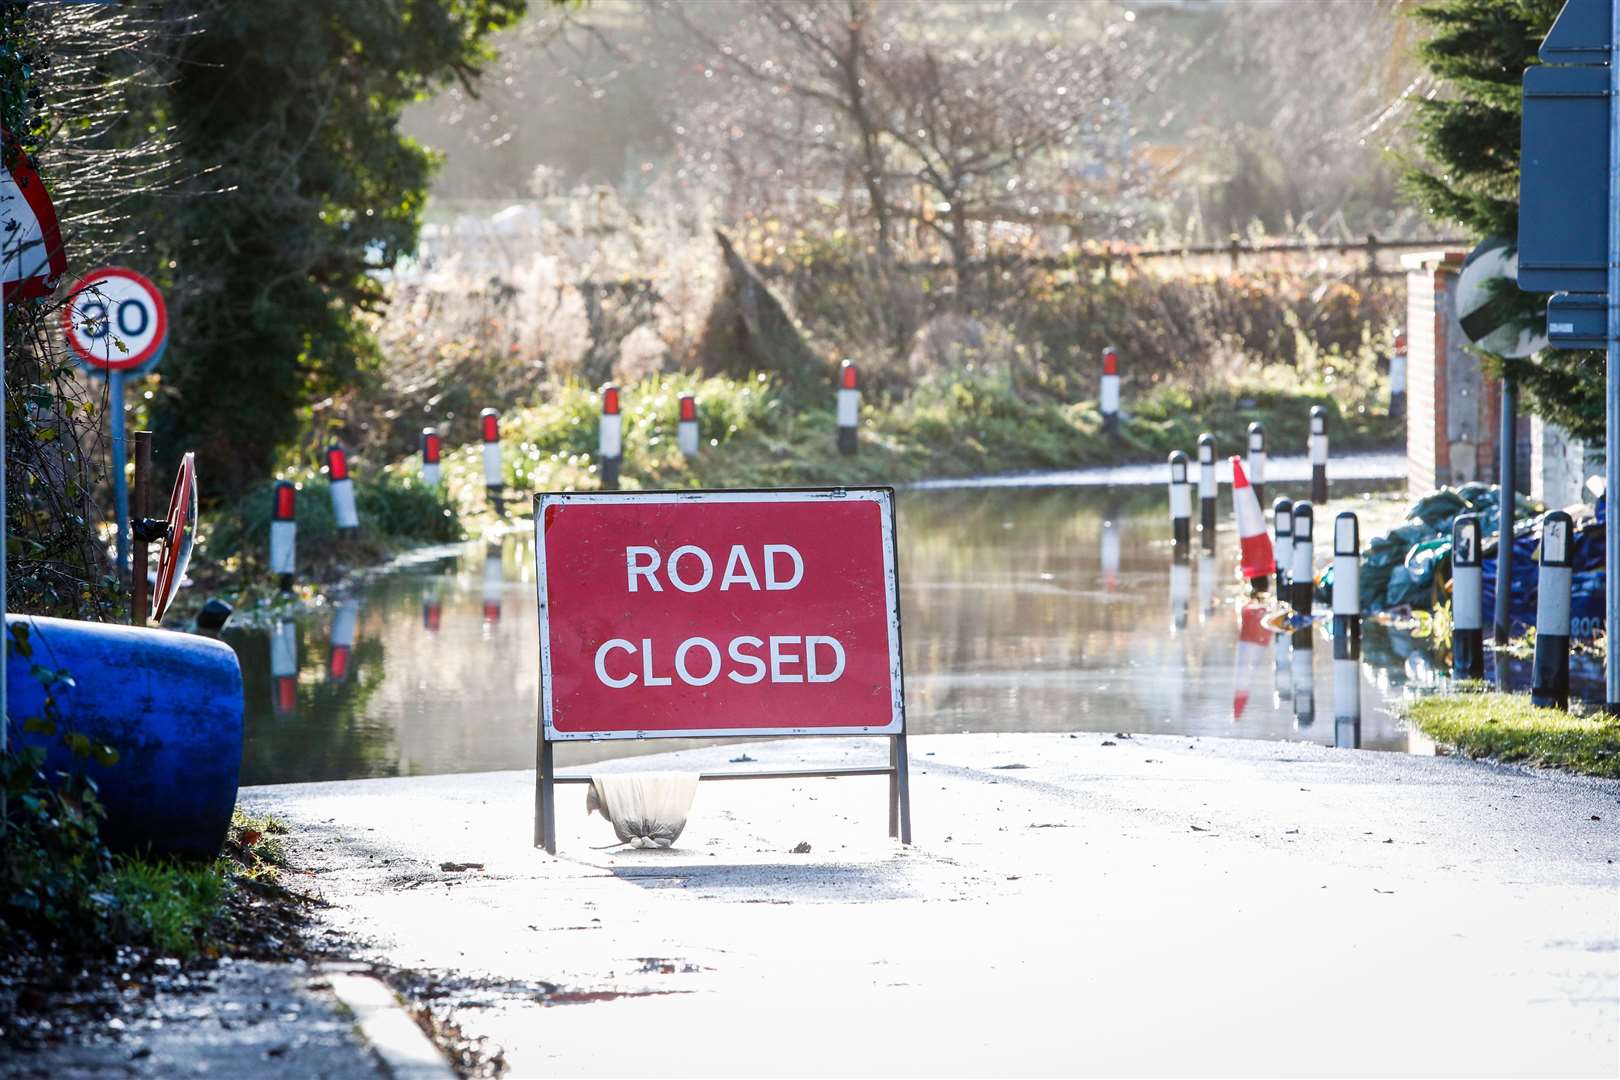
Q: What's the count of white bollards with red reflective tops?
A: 9